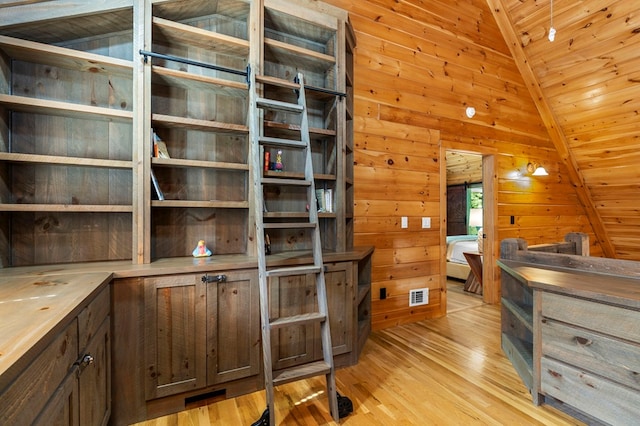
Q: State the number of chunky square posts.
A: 2